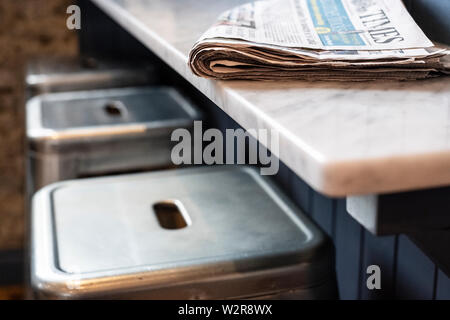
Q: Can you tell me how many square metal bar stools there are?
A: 3